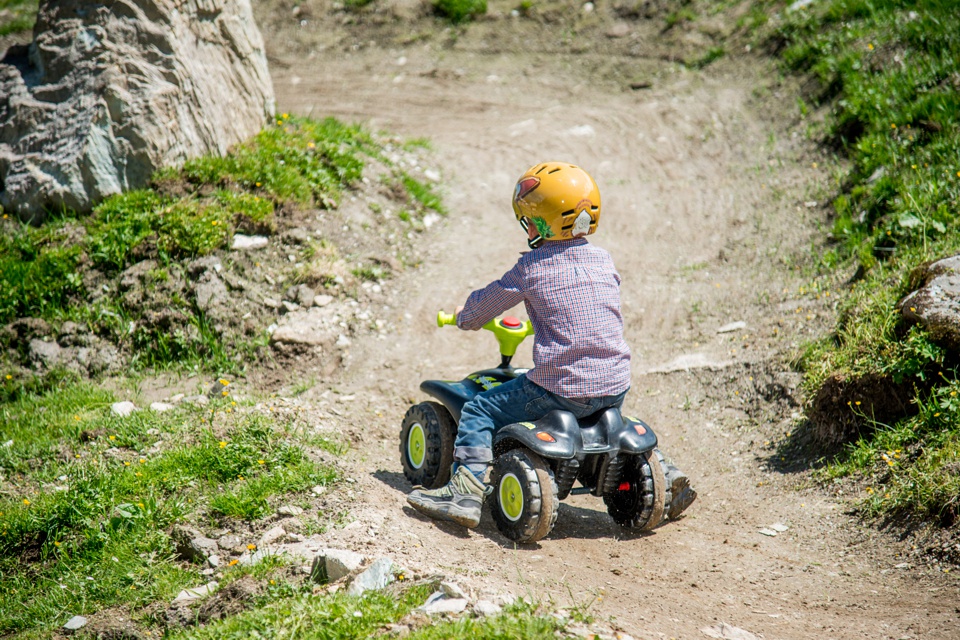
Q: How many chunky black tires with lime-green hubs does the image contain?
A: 2